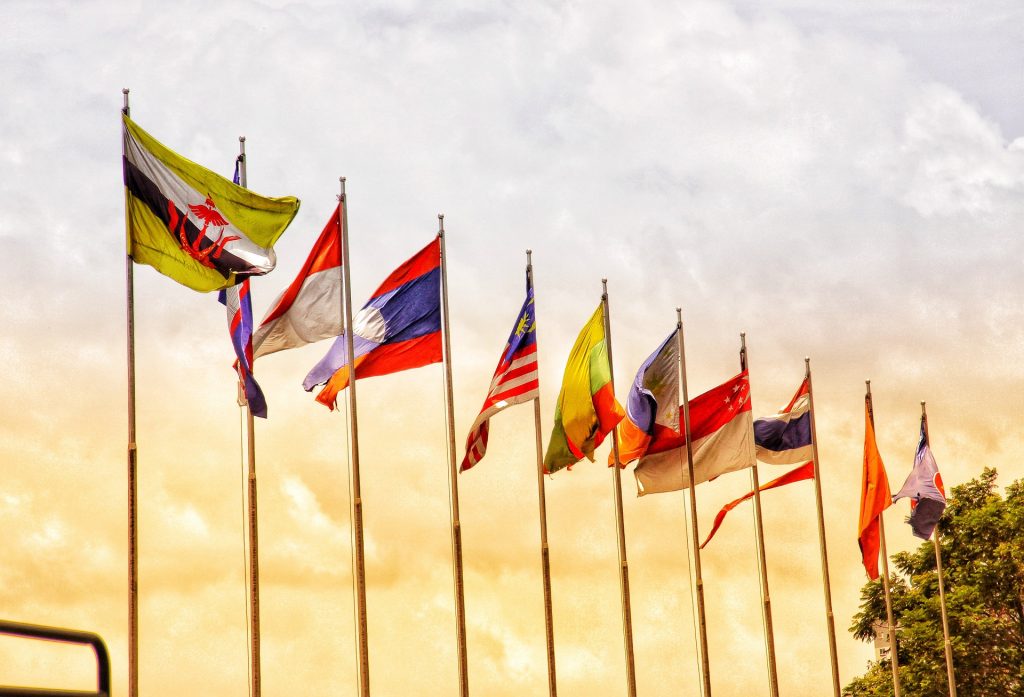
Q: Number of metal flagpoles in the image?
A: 11